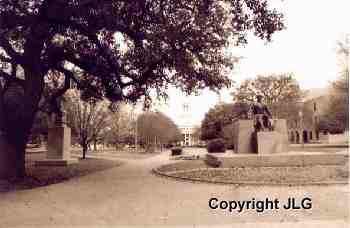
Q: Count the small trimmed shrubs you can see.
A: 3